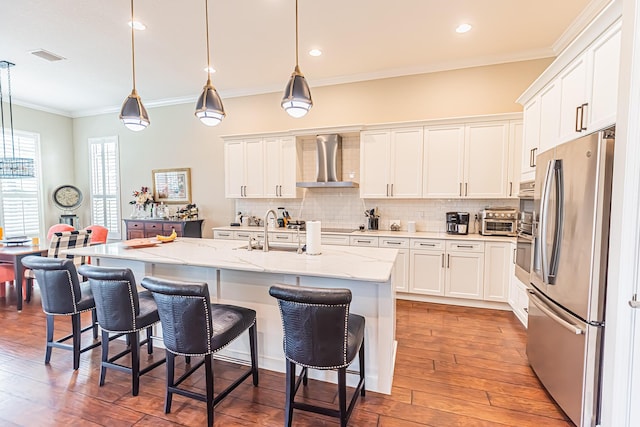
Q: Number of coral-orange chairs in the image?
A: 3